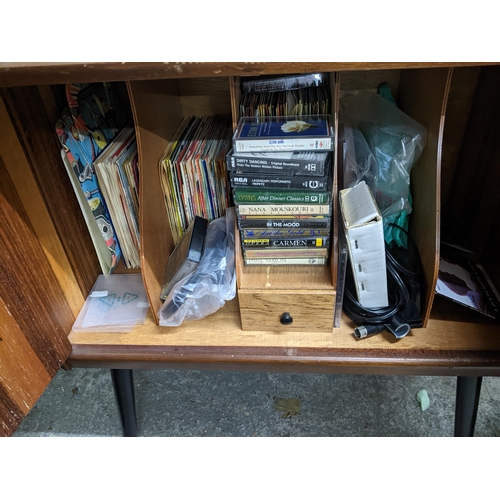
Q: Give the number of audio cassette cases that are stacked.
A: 10